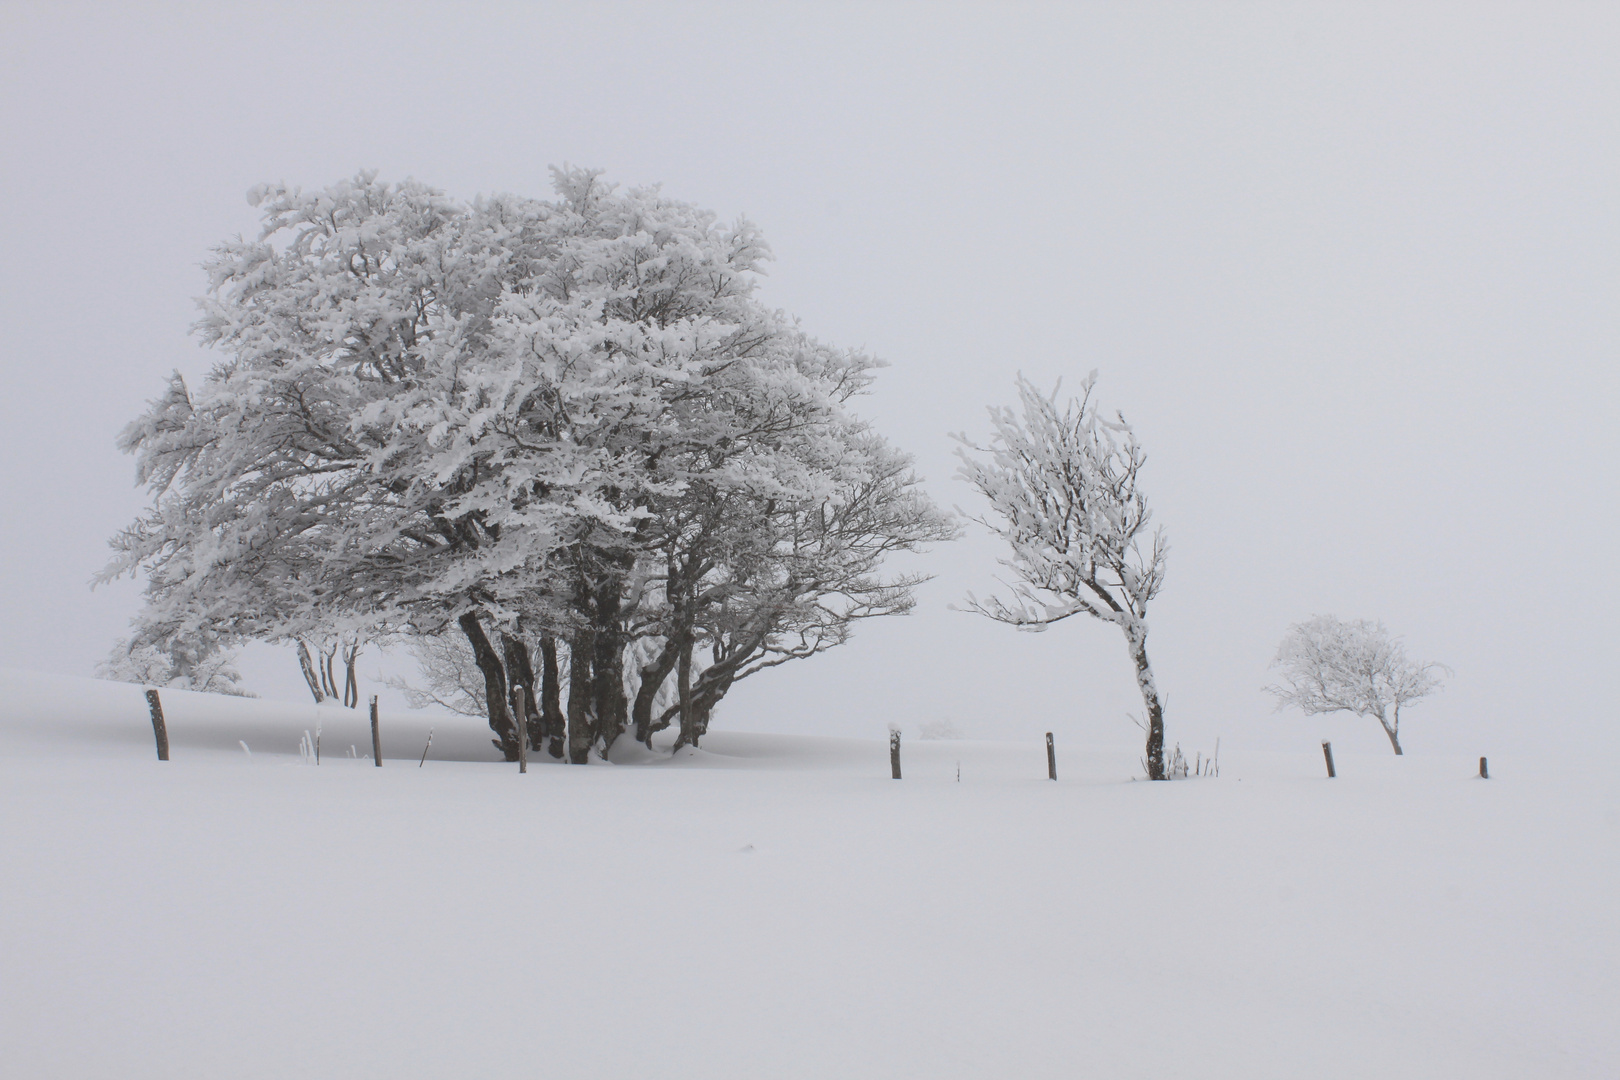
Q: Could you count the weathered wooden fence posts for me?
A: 7